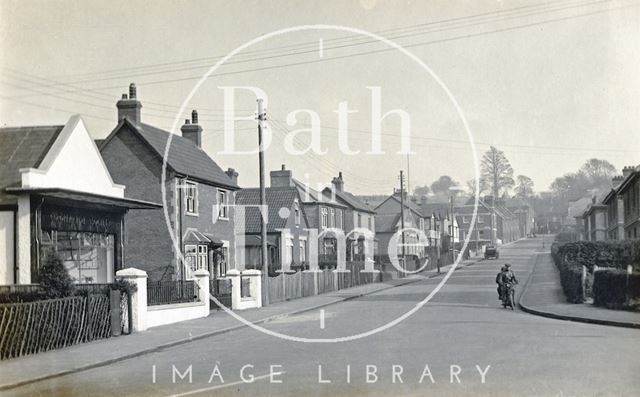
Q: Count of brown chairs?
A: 0